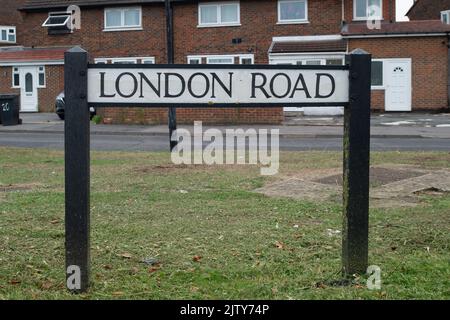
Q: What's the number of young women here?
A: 0